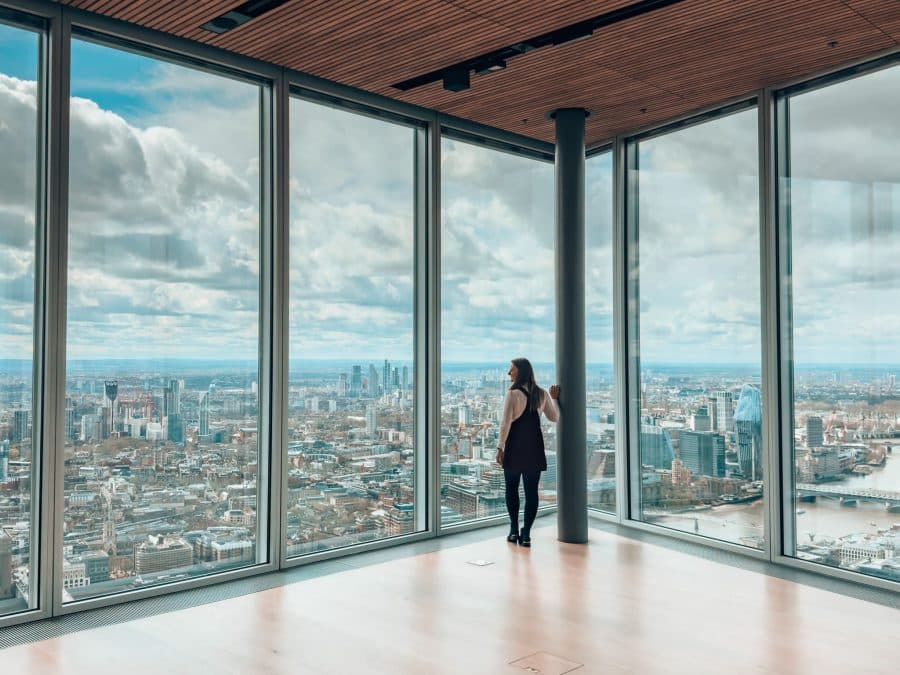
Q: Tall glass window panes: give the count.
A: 7